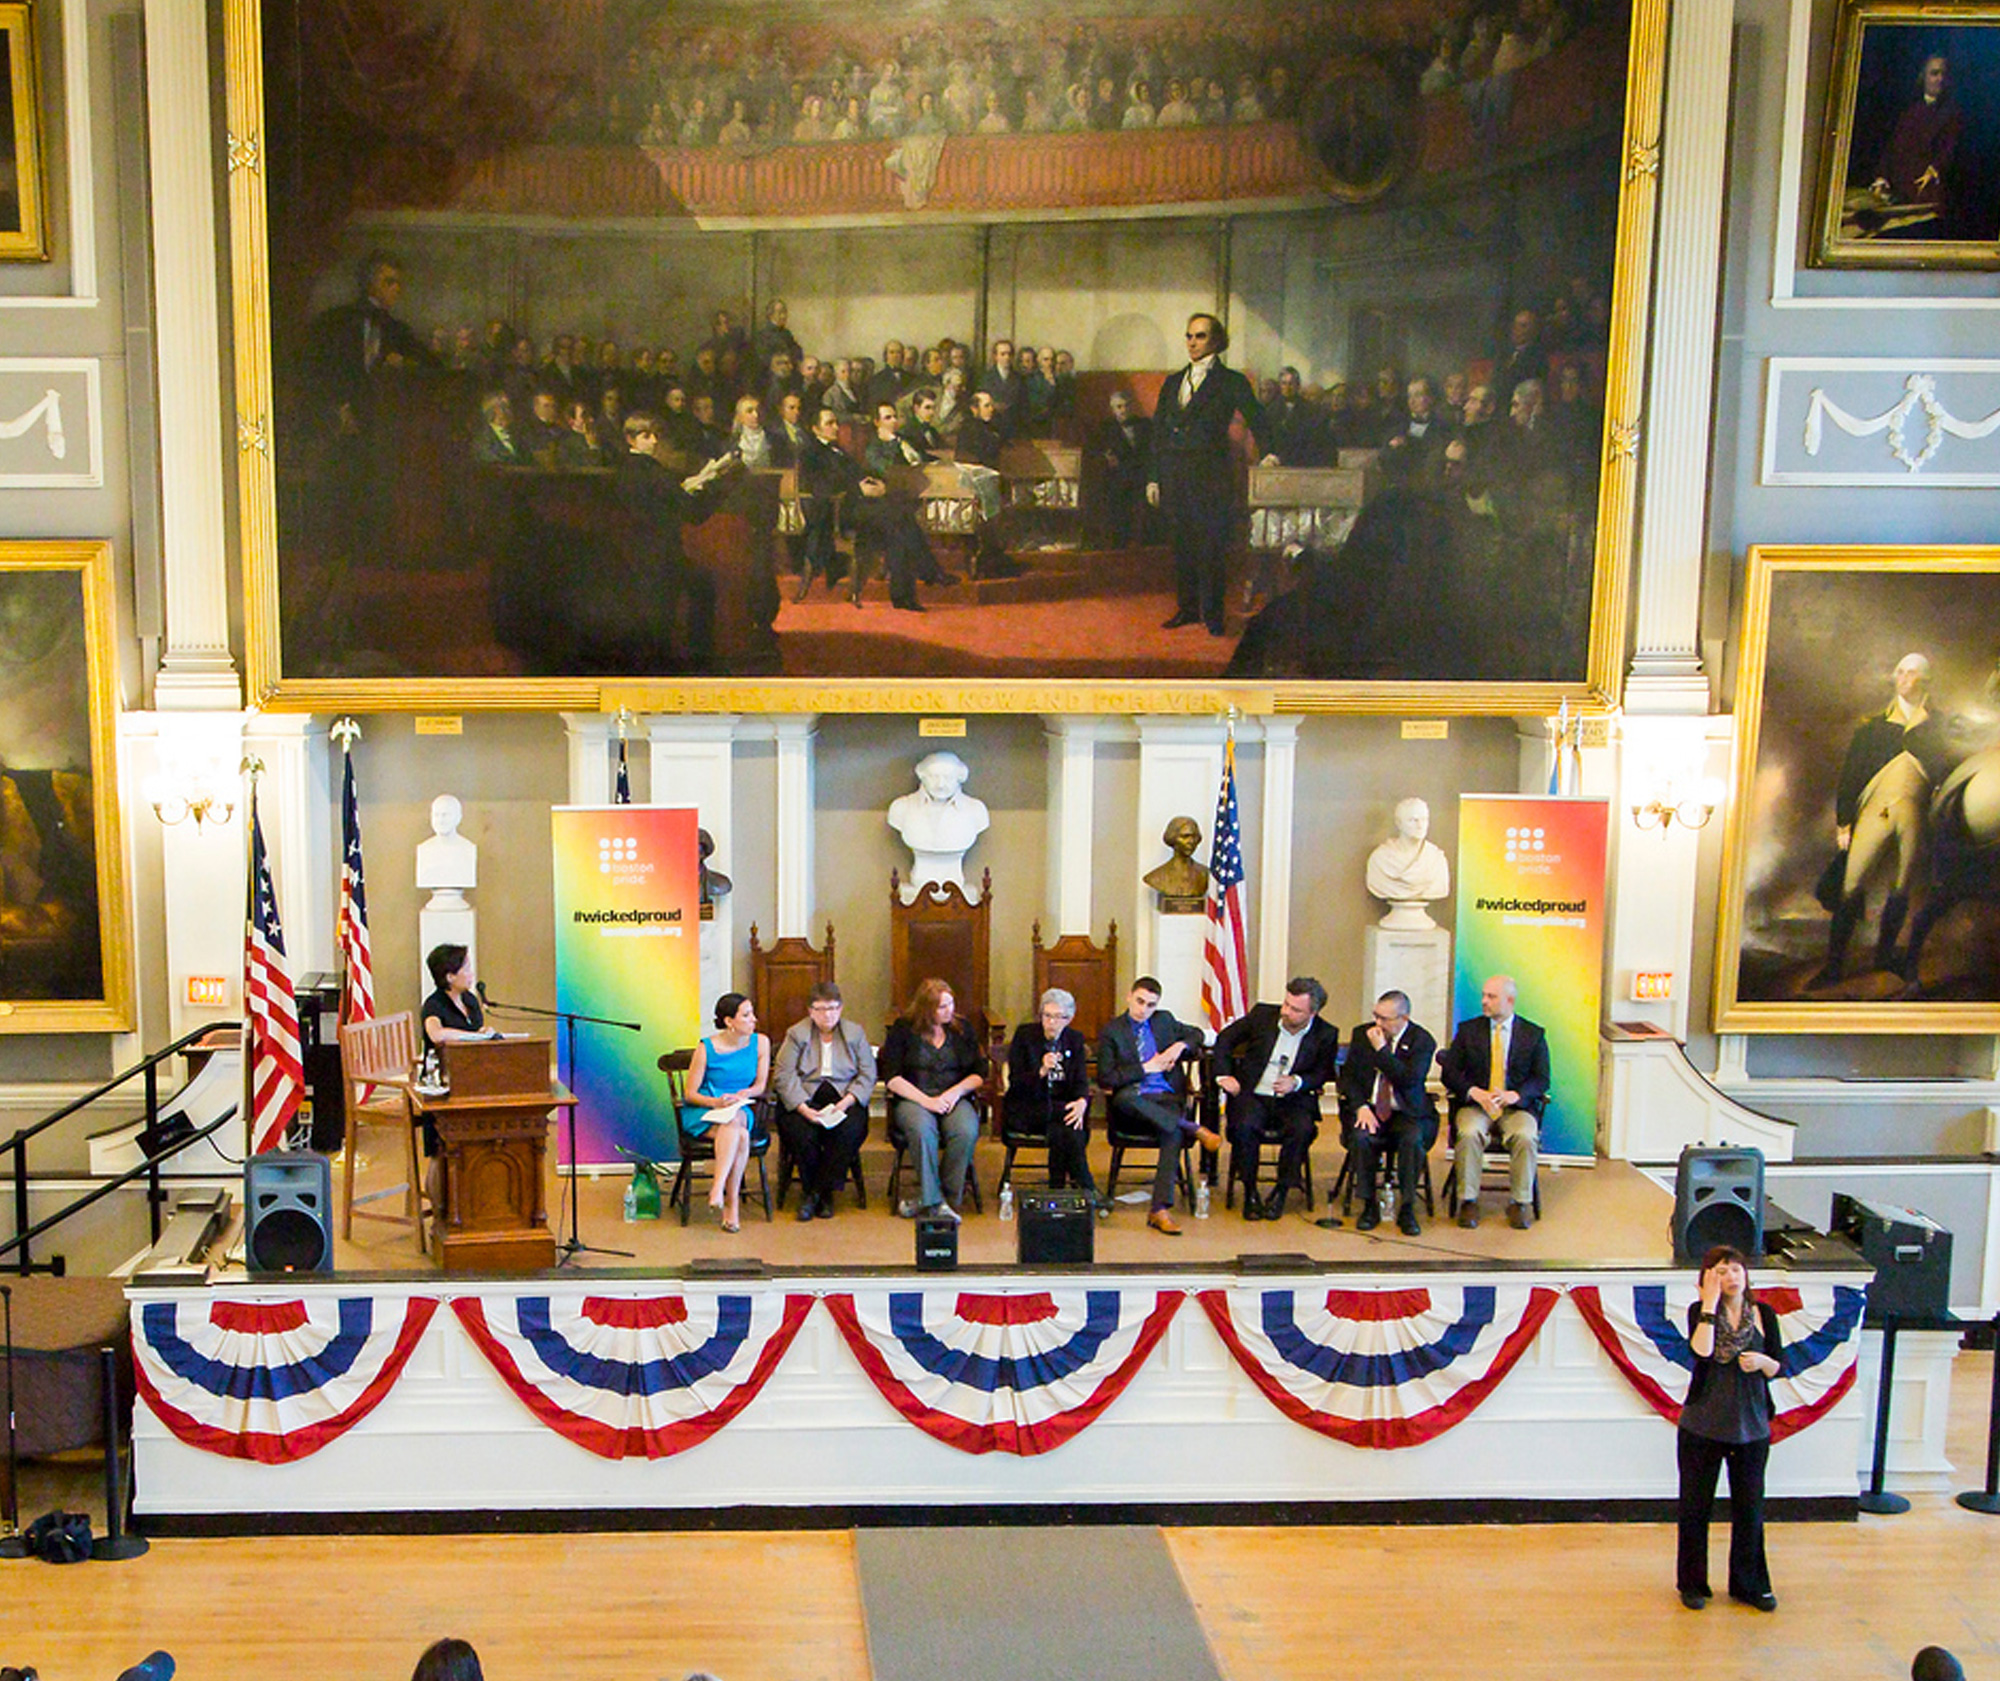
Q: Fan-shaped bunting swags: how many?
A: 5